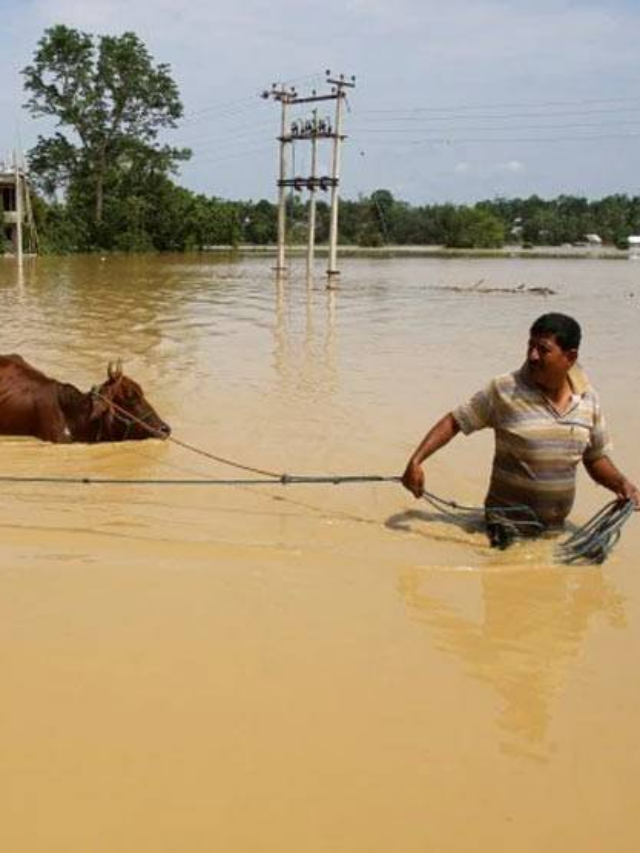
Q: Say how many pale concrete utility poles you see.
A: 3